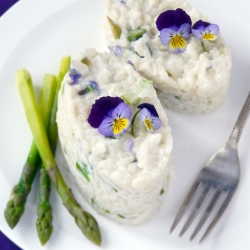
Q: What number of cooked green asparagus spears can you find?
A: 3